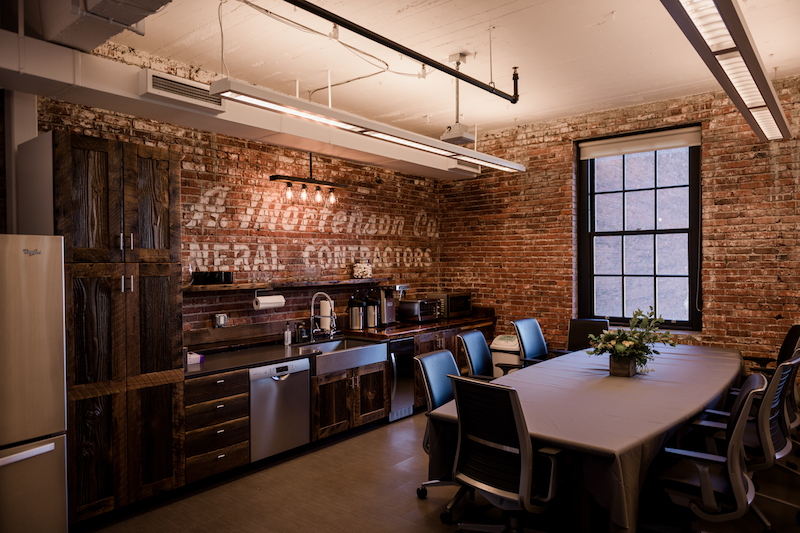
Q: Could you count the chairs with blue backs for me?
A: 3